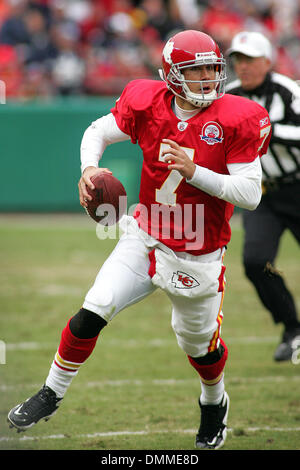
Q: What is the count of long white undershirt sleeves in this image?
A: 2